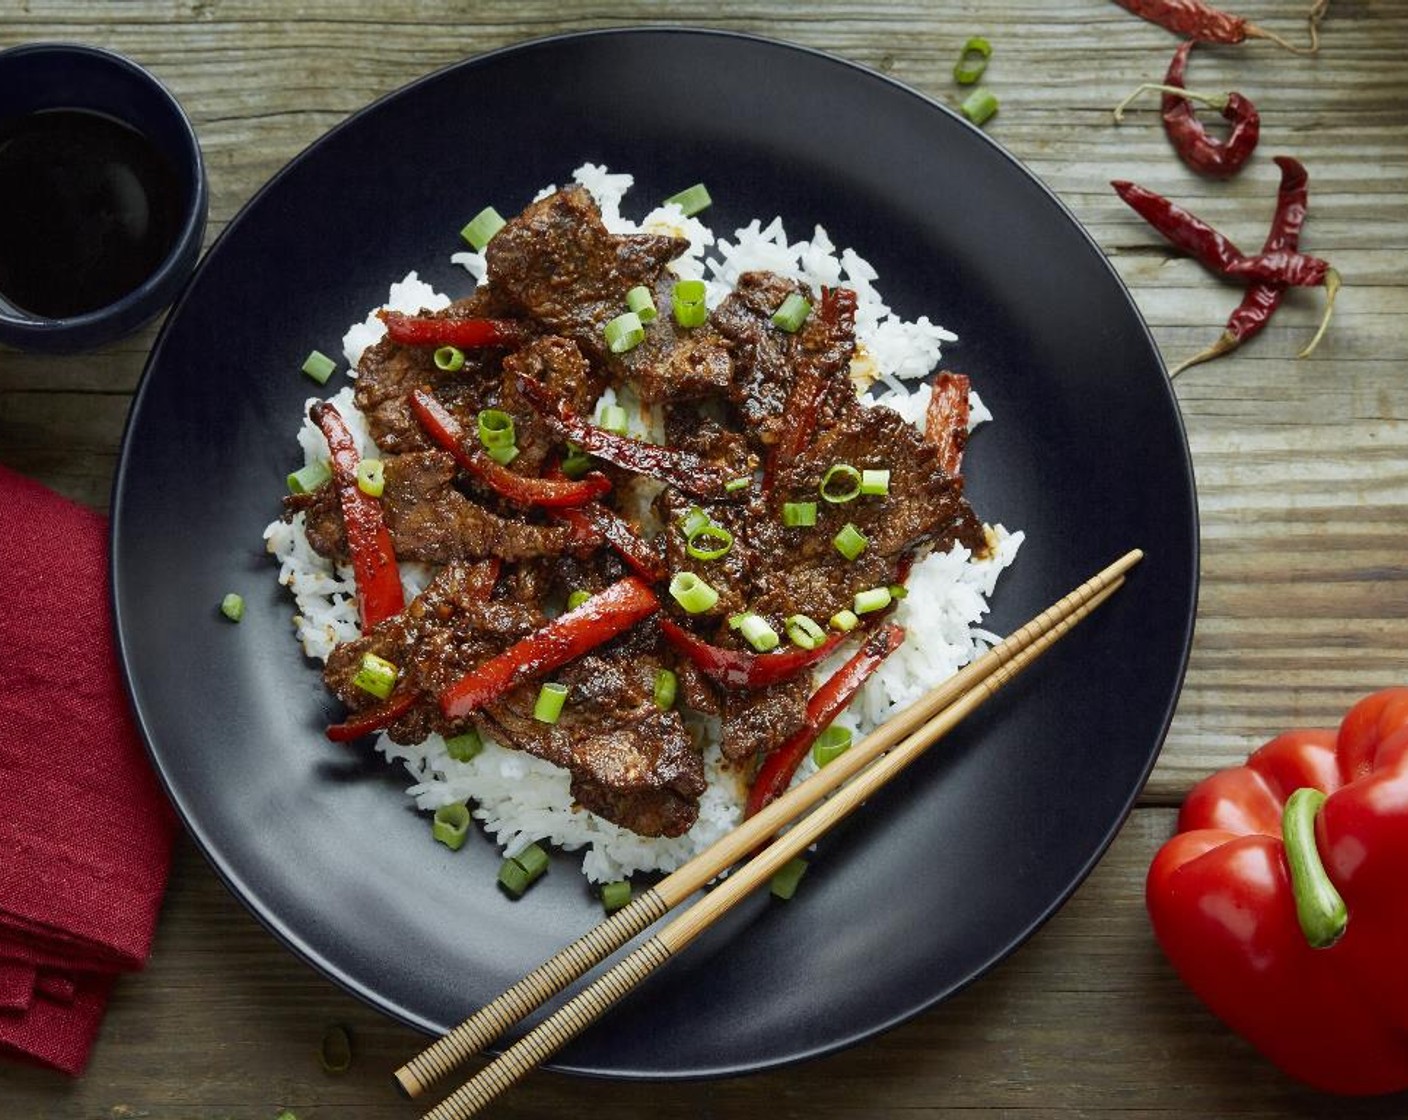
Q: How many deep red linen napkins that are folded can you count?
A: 1